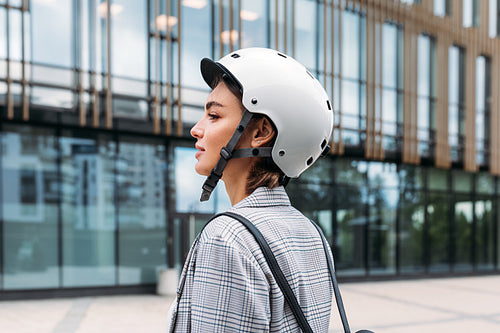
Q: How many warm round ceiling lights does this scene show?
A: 5